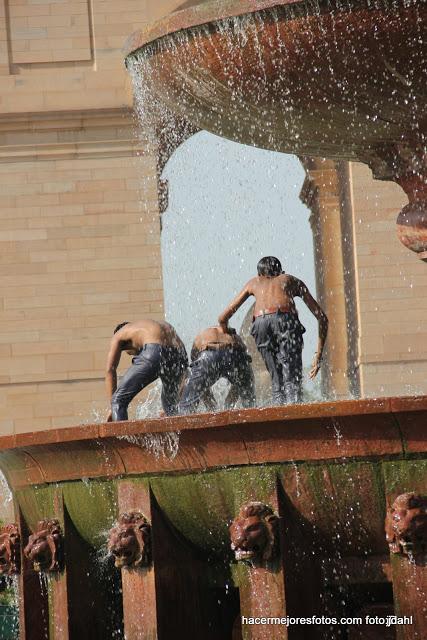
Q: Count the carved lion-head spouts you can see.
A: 5